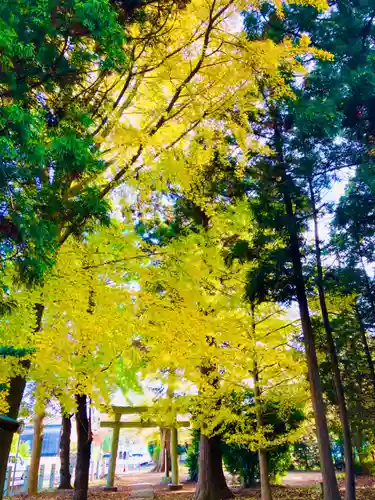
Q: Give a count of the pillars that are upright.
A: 2